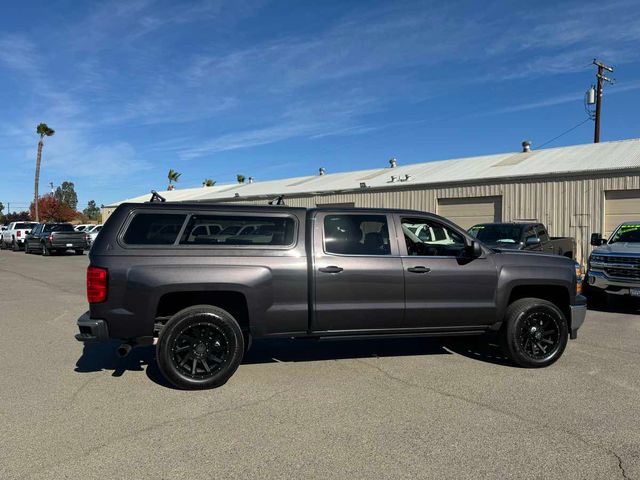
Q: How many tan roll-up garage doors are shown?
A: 2